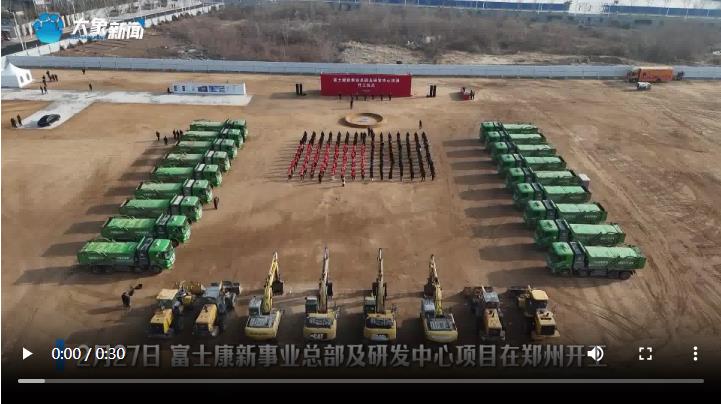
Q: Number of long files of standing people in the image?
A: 15